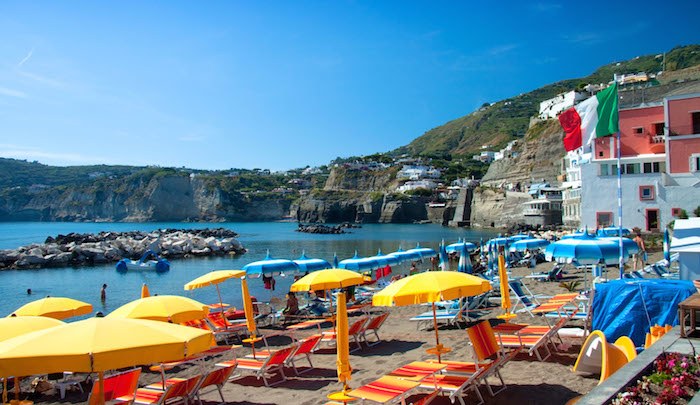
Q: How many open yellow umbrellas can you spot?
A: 7